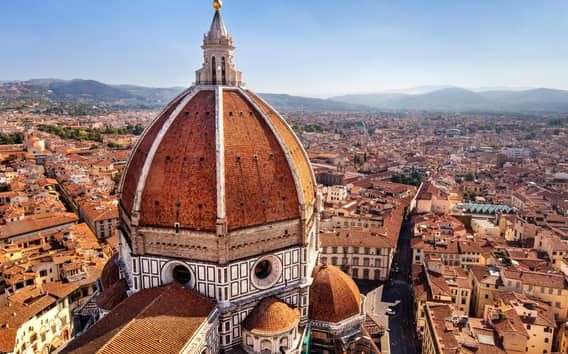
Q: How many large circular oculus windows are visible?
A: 2